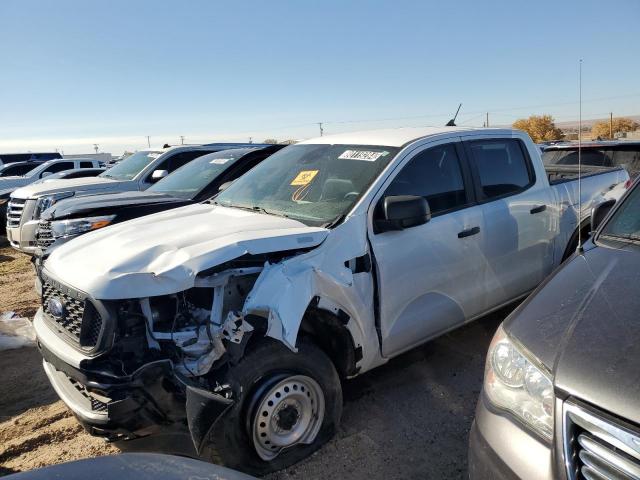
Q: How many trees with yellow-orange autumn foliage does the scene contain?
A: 2